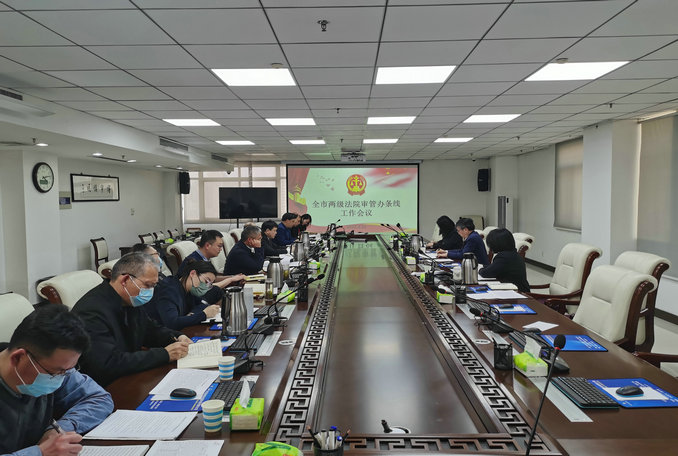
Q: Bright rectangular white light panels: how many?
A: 11